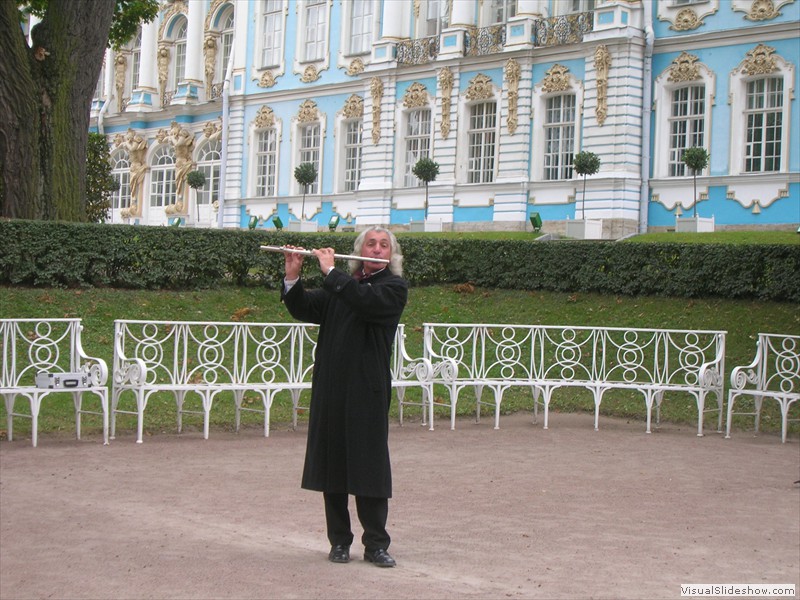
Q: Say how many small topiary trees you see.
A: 5